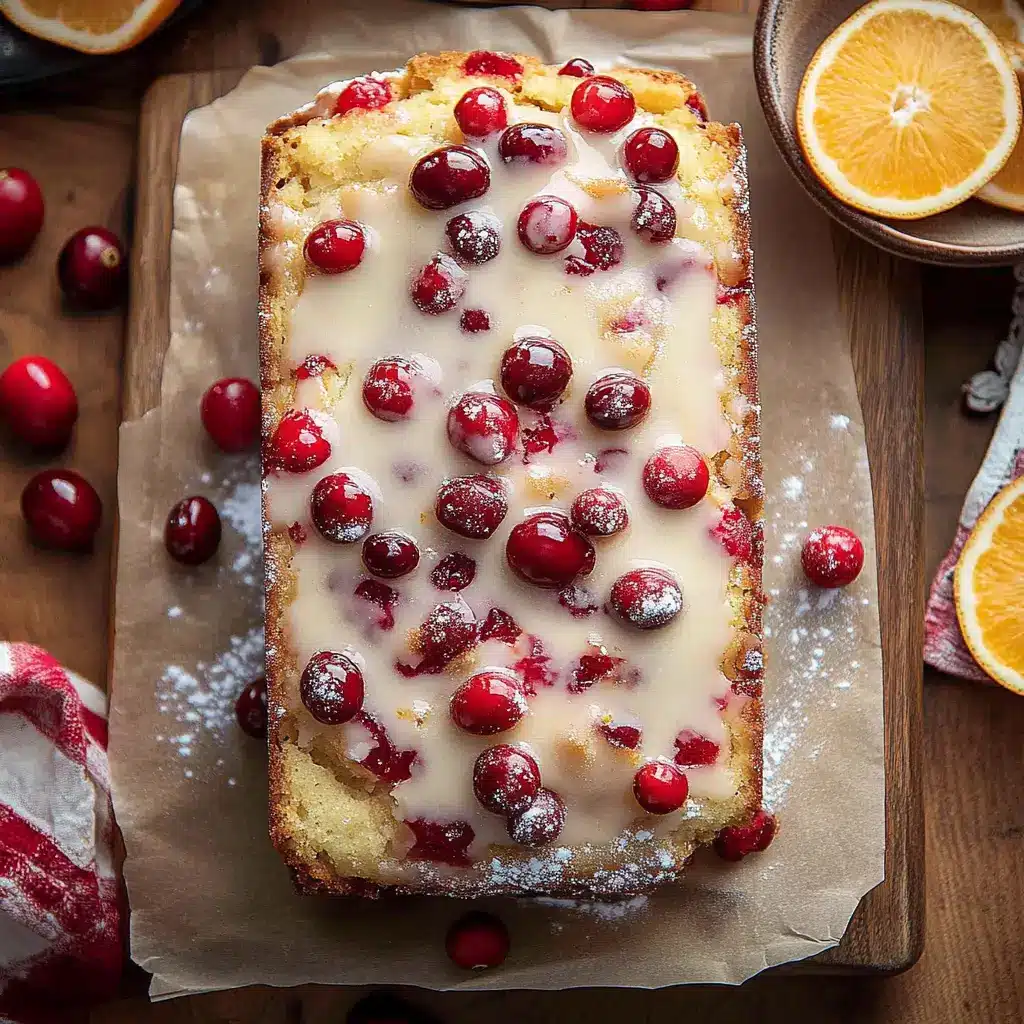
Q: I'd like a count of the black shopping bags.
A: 0